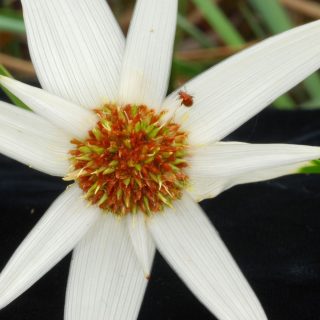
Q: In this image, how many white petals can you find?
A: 10